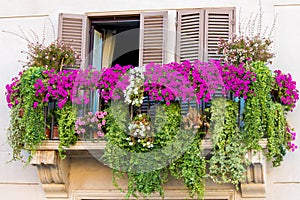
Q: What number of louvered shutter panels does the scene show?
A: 4